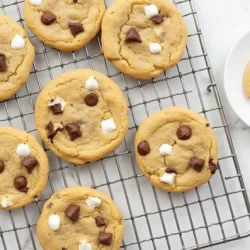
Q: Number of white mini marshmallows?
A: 14